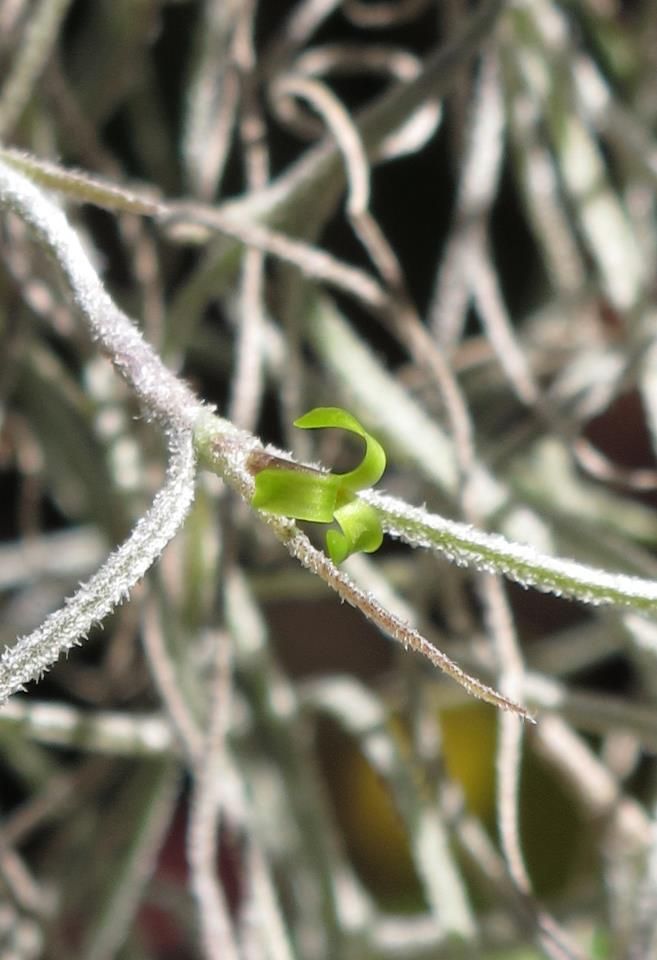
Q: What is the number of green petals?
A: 3